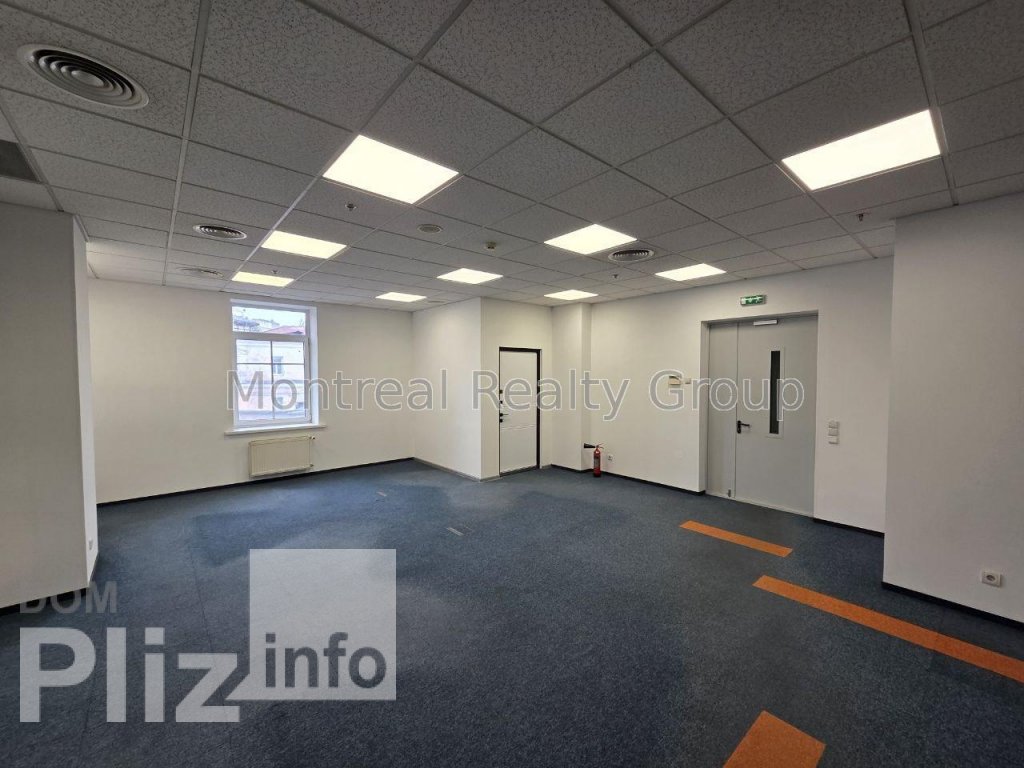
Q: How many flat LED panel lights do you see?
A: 9